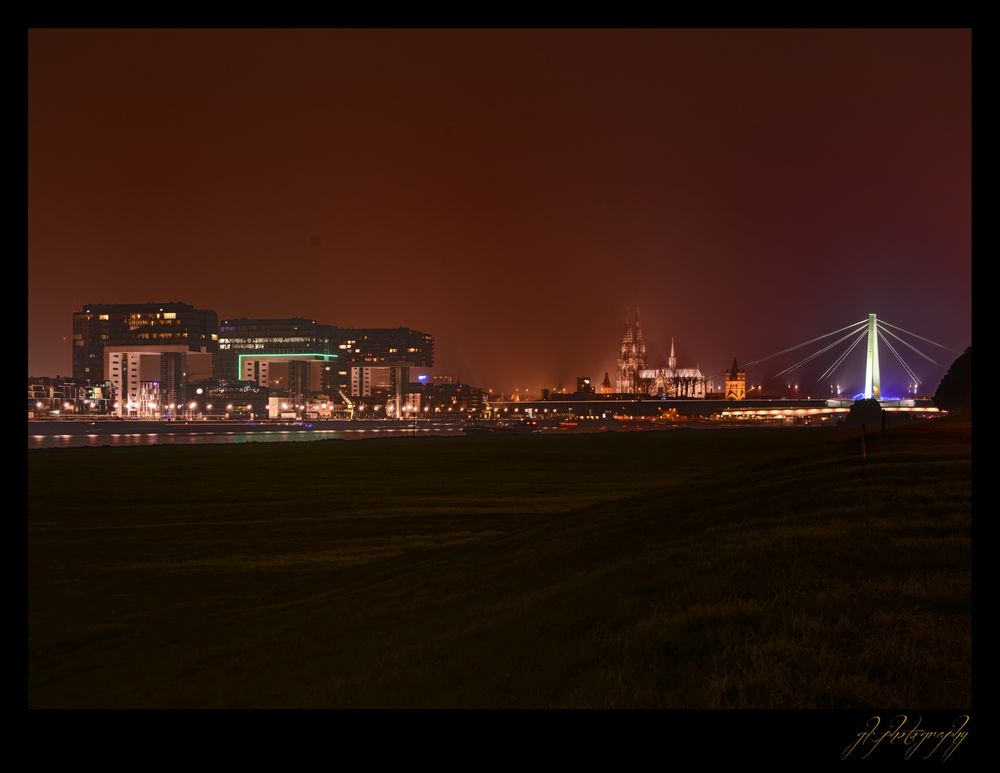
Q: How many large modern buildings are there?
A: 3